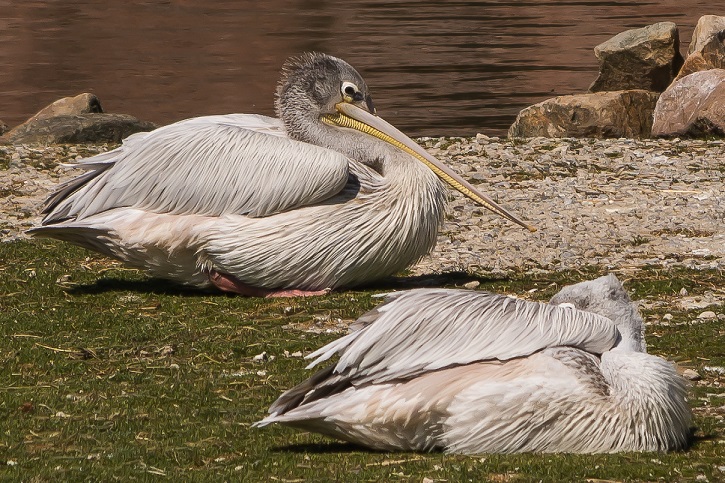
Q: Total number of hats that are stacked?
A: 0